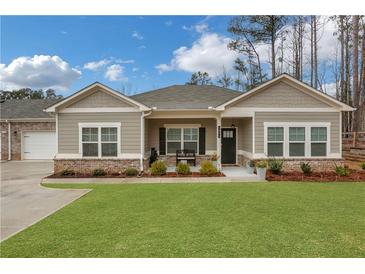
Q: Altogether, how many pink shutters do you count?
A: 0